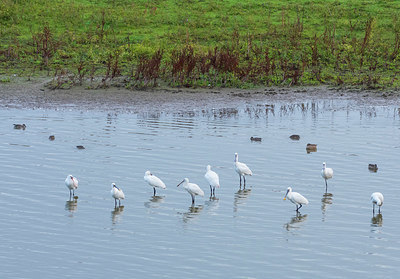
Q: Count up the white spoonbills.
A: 9